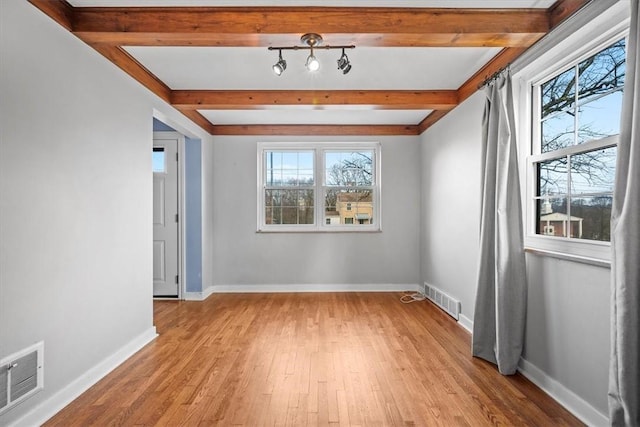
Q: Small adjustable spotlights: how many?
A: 3